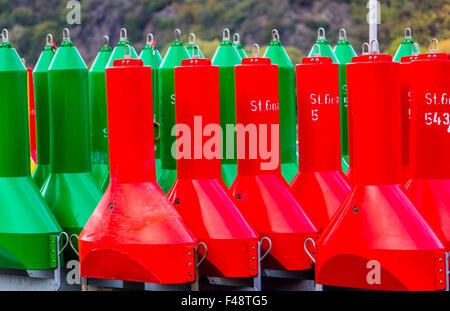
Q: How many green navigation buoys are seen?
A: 14